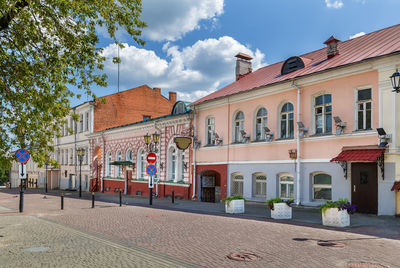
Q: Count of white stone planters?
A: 3